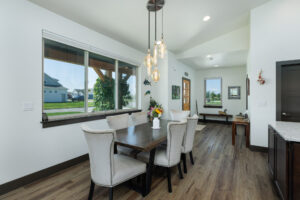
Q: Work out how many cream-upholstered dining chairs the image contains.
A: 6